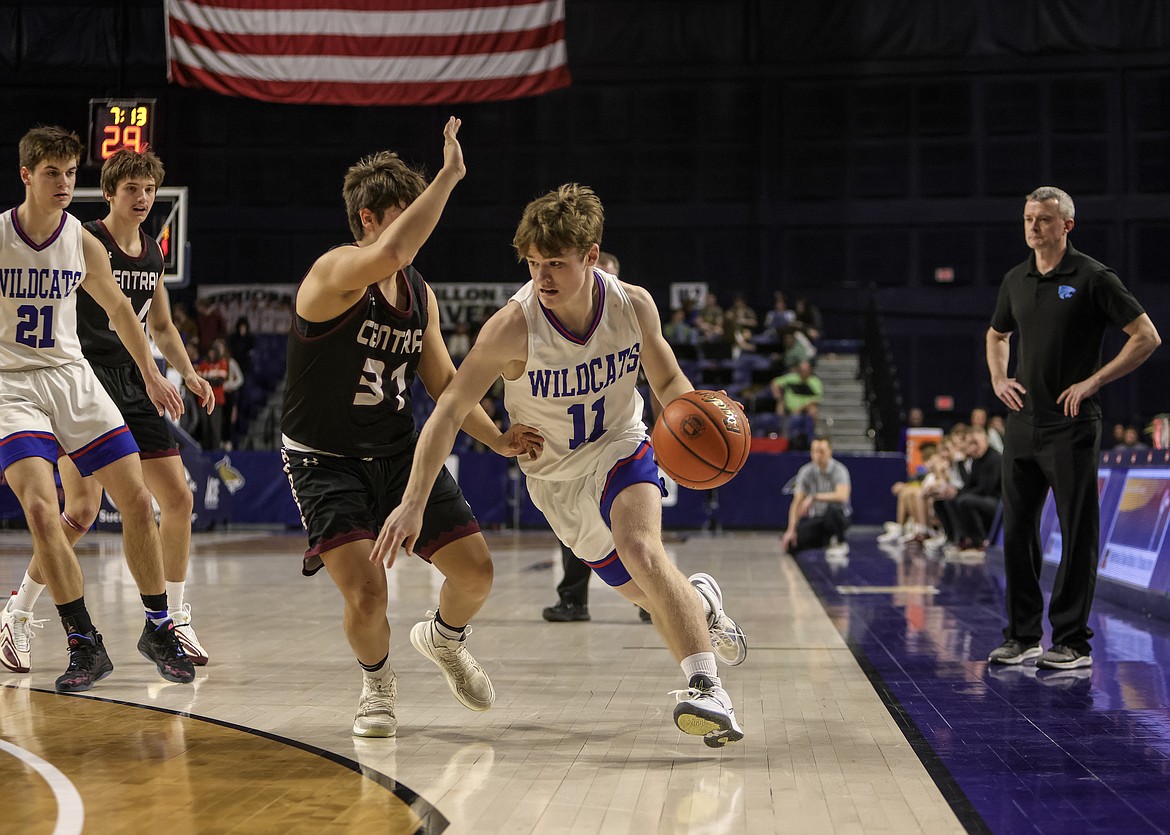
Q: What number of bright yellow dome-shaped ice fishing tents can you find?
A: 0